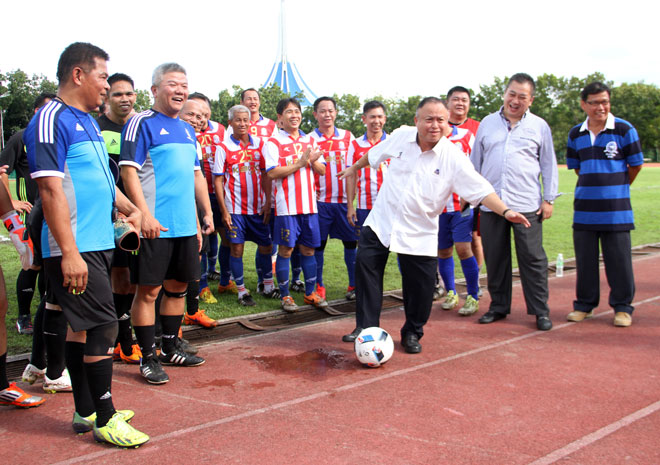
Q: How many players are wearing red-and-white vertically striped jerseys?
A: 7